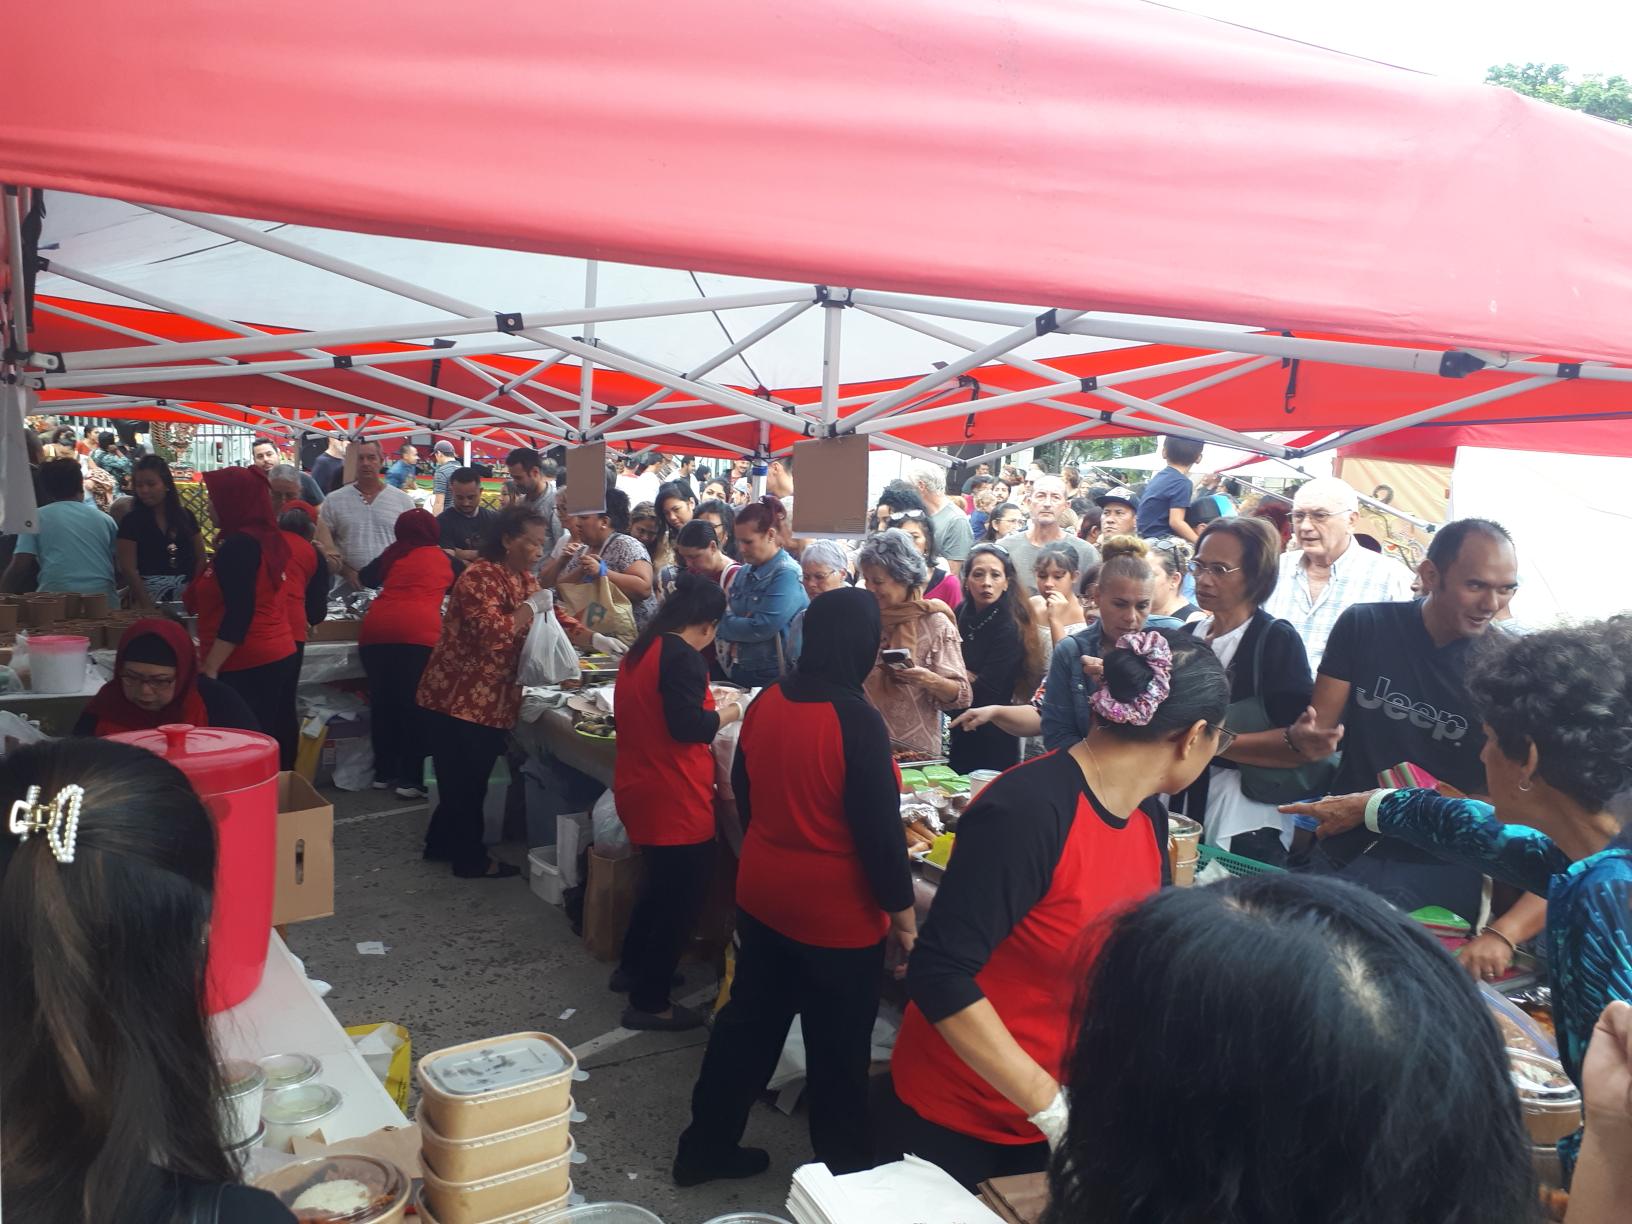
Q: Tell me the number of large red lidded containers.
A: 1